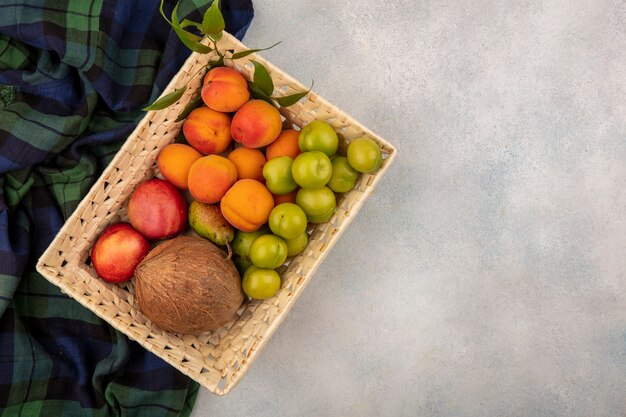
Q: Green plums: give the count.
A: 12